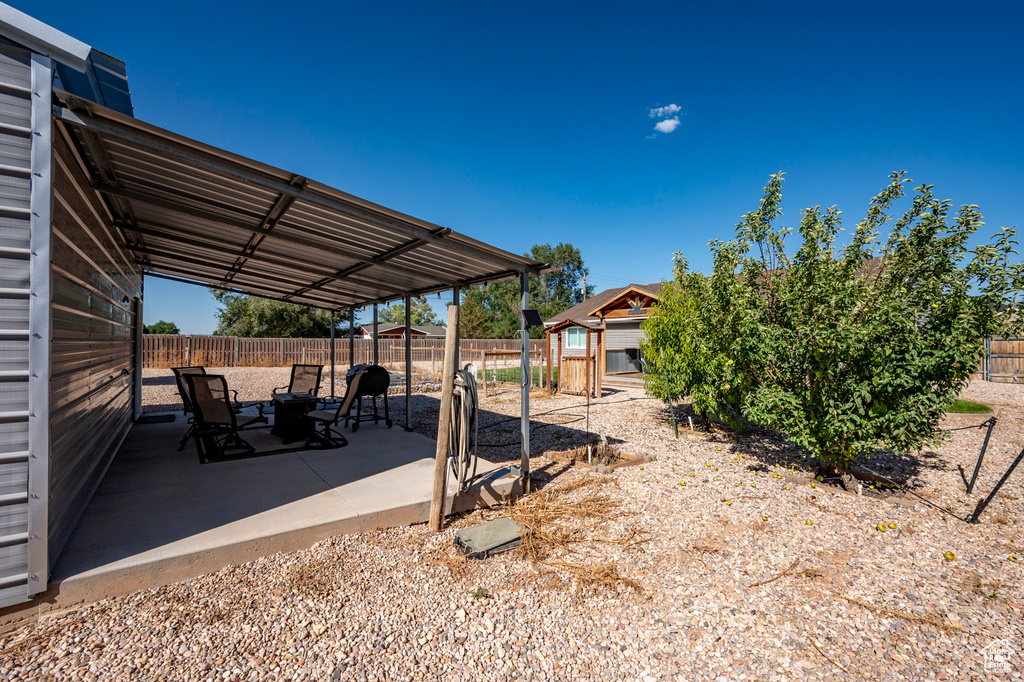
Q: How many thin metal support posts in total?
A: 6